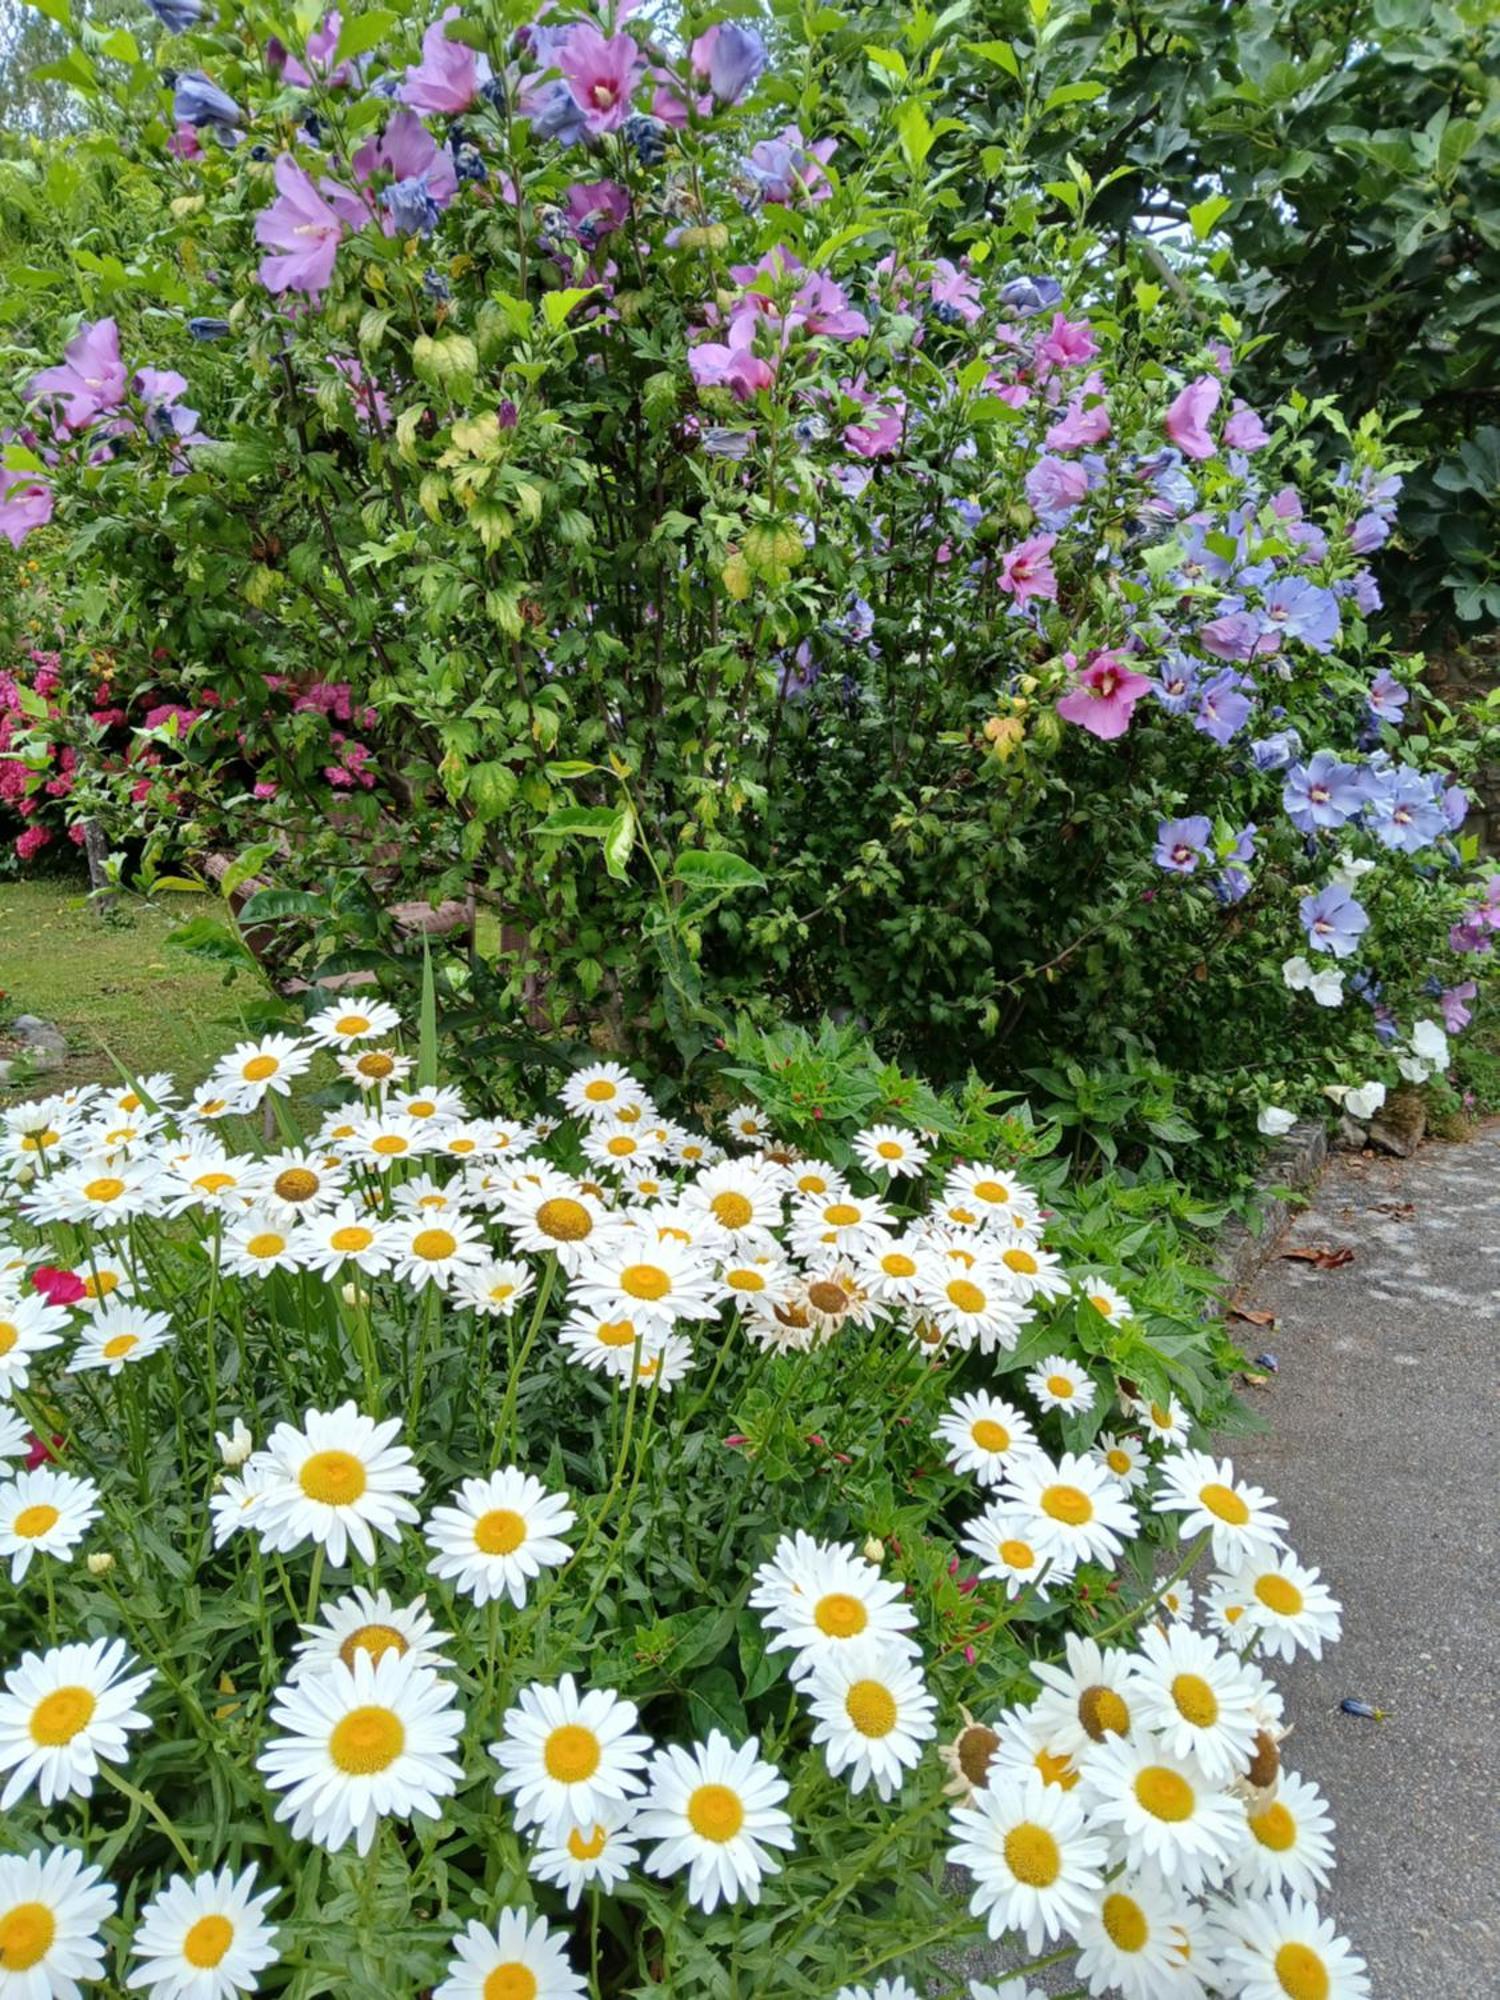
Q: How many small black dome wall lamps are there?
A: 0